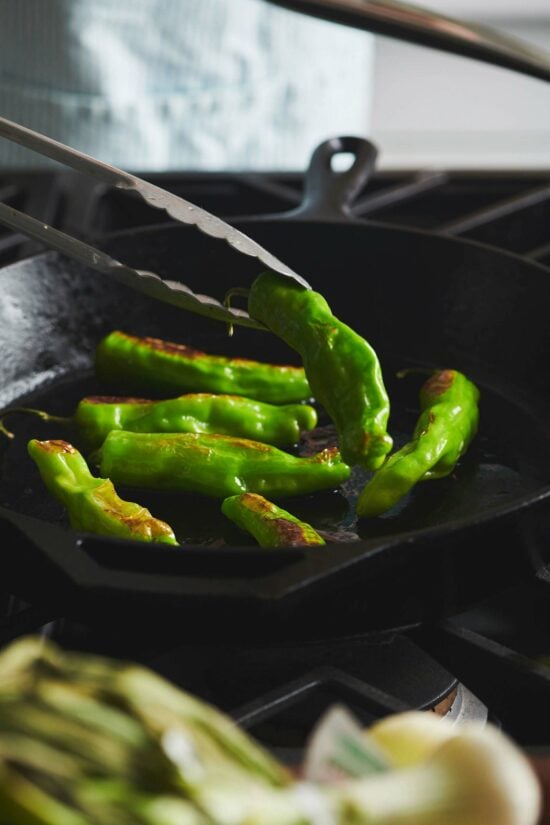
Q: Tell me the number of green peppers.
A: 7